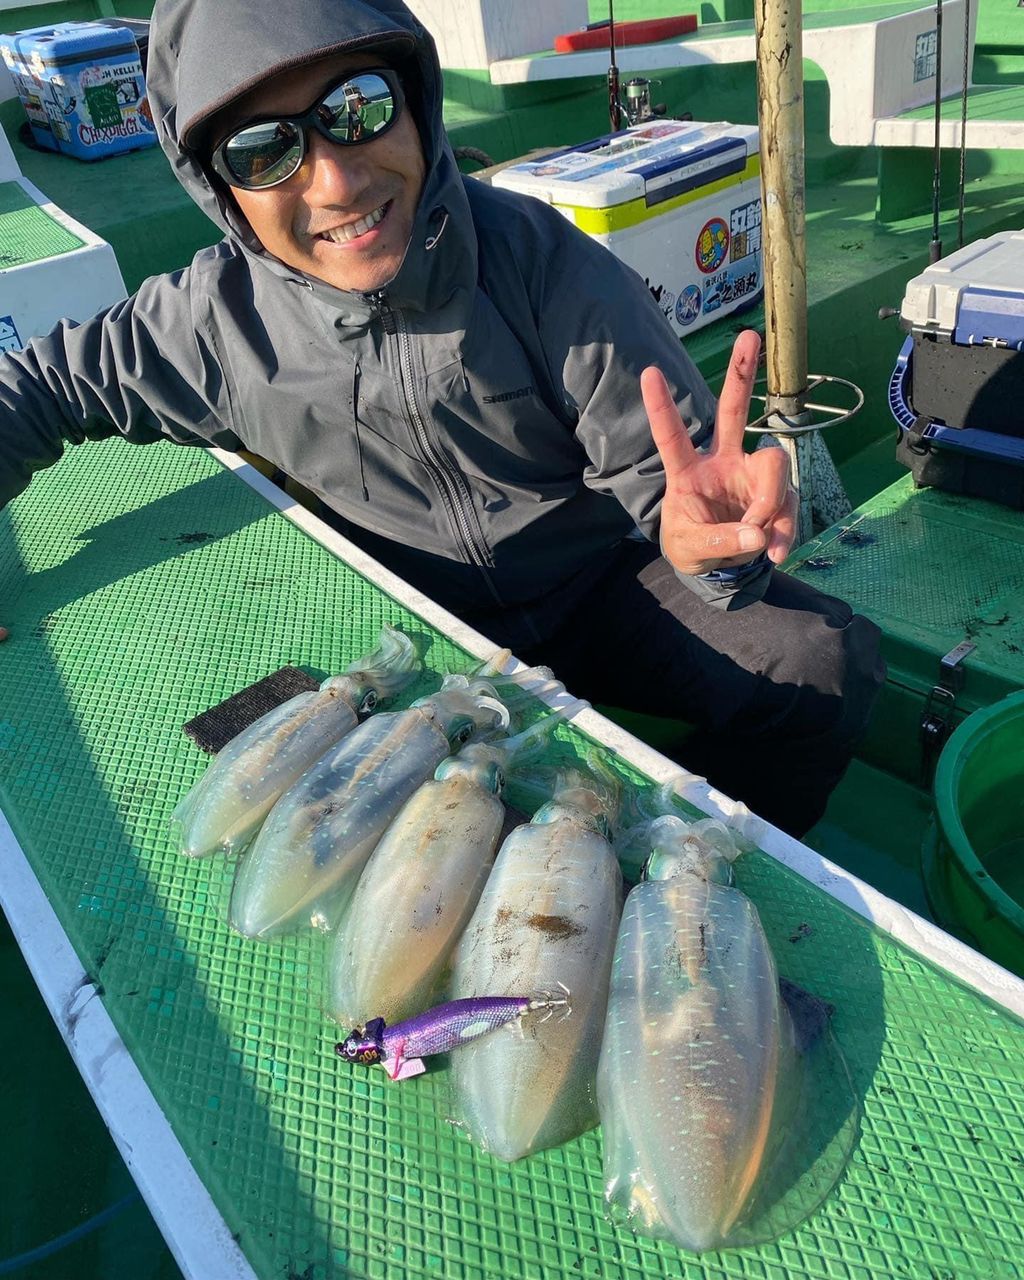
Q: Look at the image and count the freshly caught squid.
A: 5